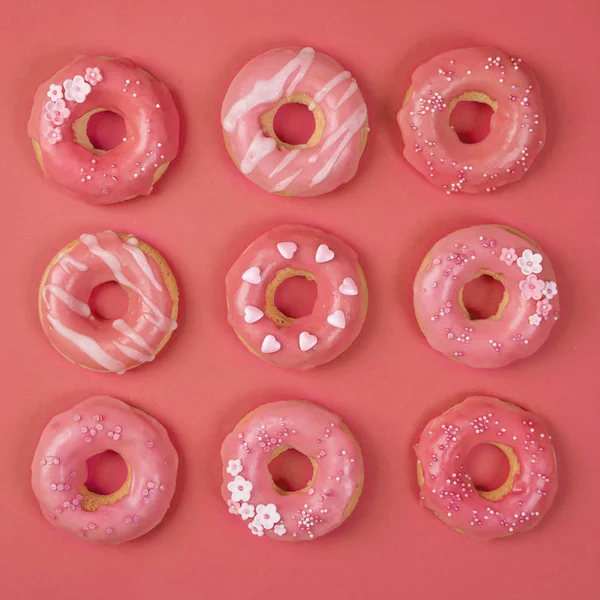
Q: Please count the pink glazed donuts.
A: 9